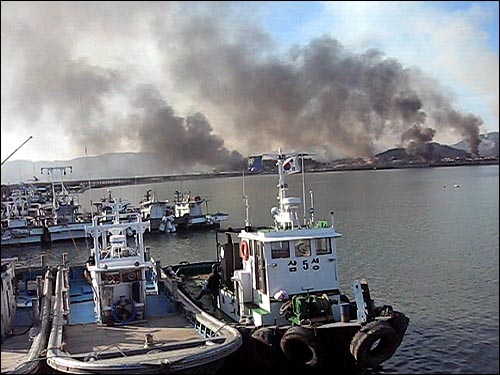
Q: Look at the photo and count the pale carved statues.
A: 0